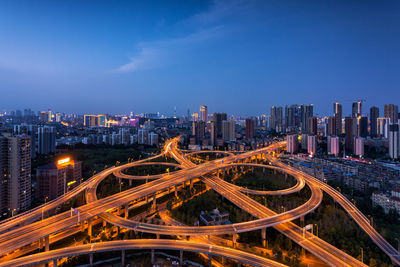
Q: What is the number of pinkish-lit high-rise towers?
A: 4